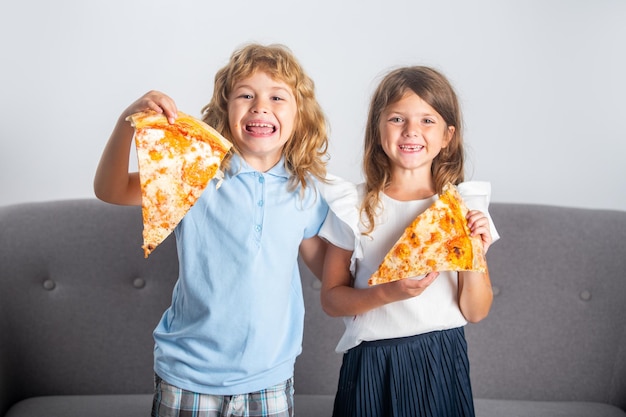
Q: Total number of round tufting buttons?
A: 5